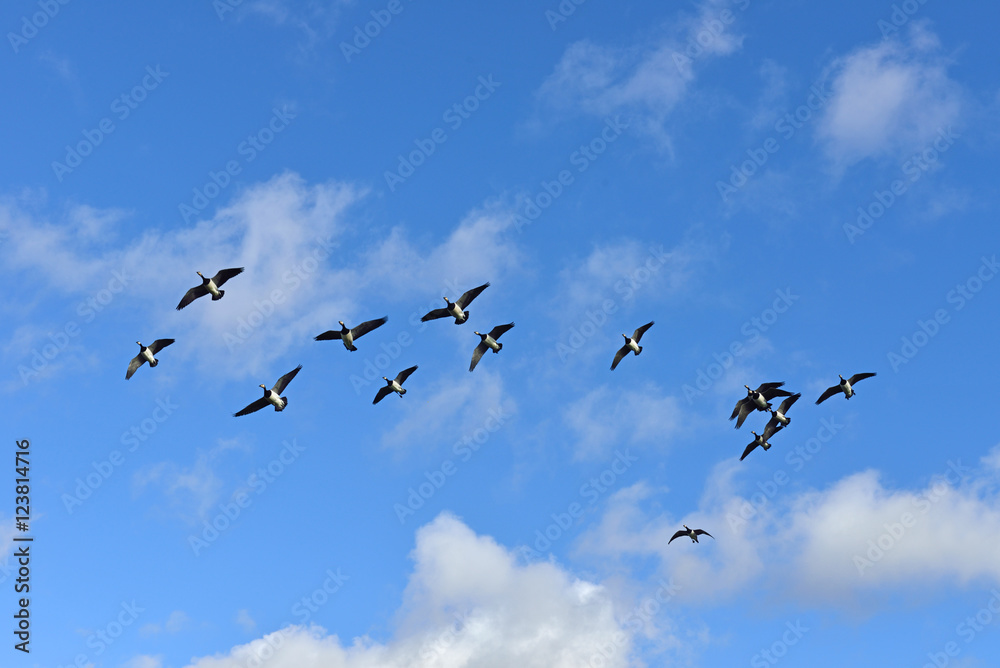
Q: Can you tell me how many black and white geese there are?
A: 14